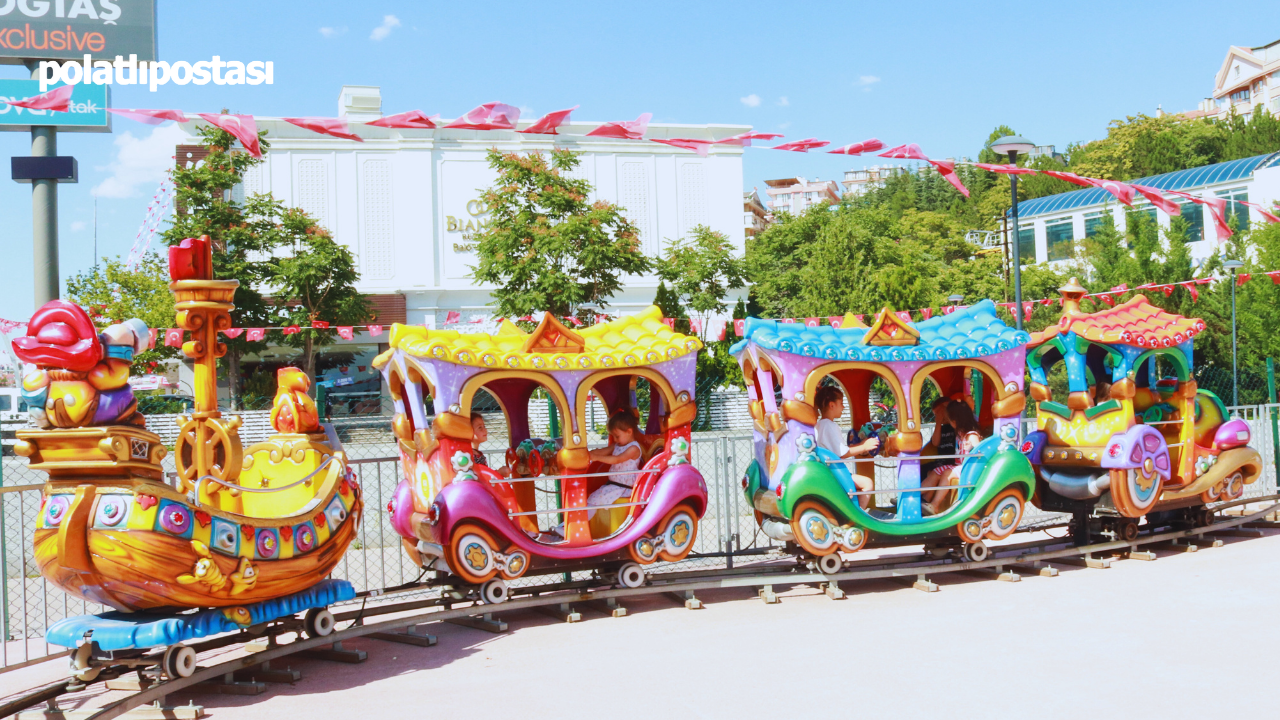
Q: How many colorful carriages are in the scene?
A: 4